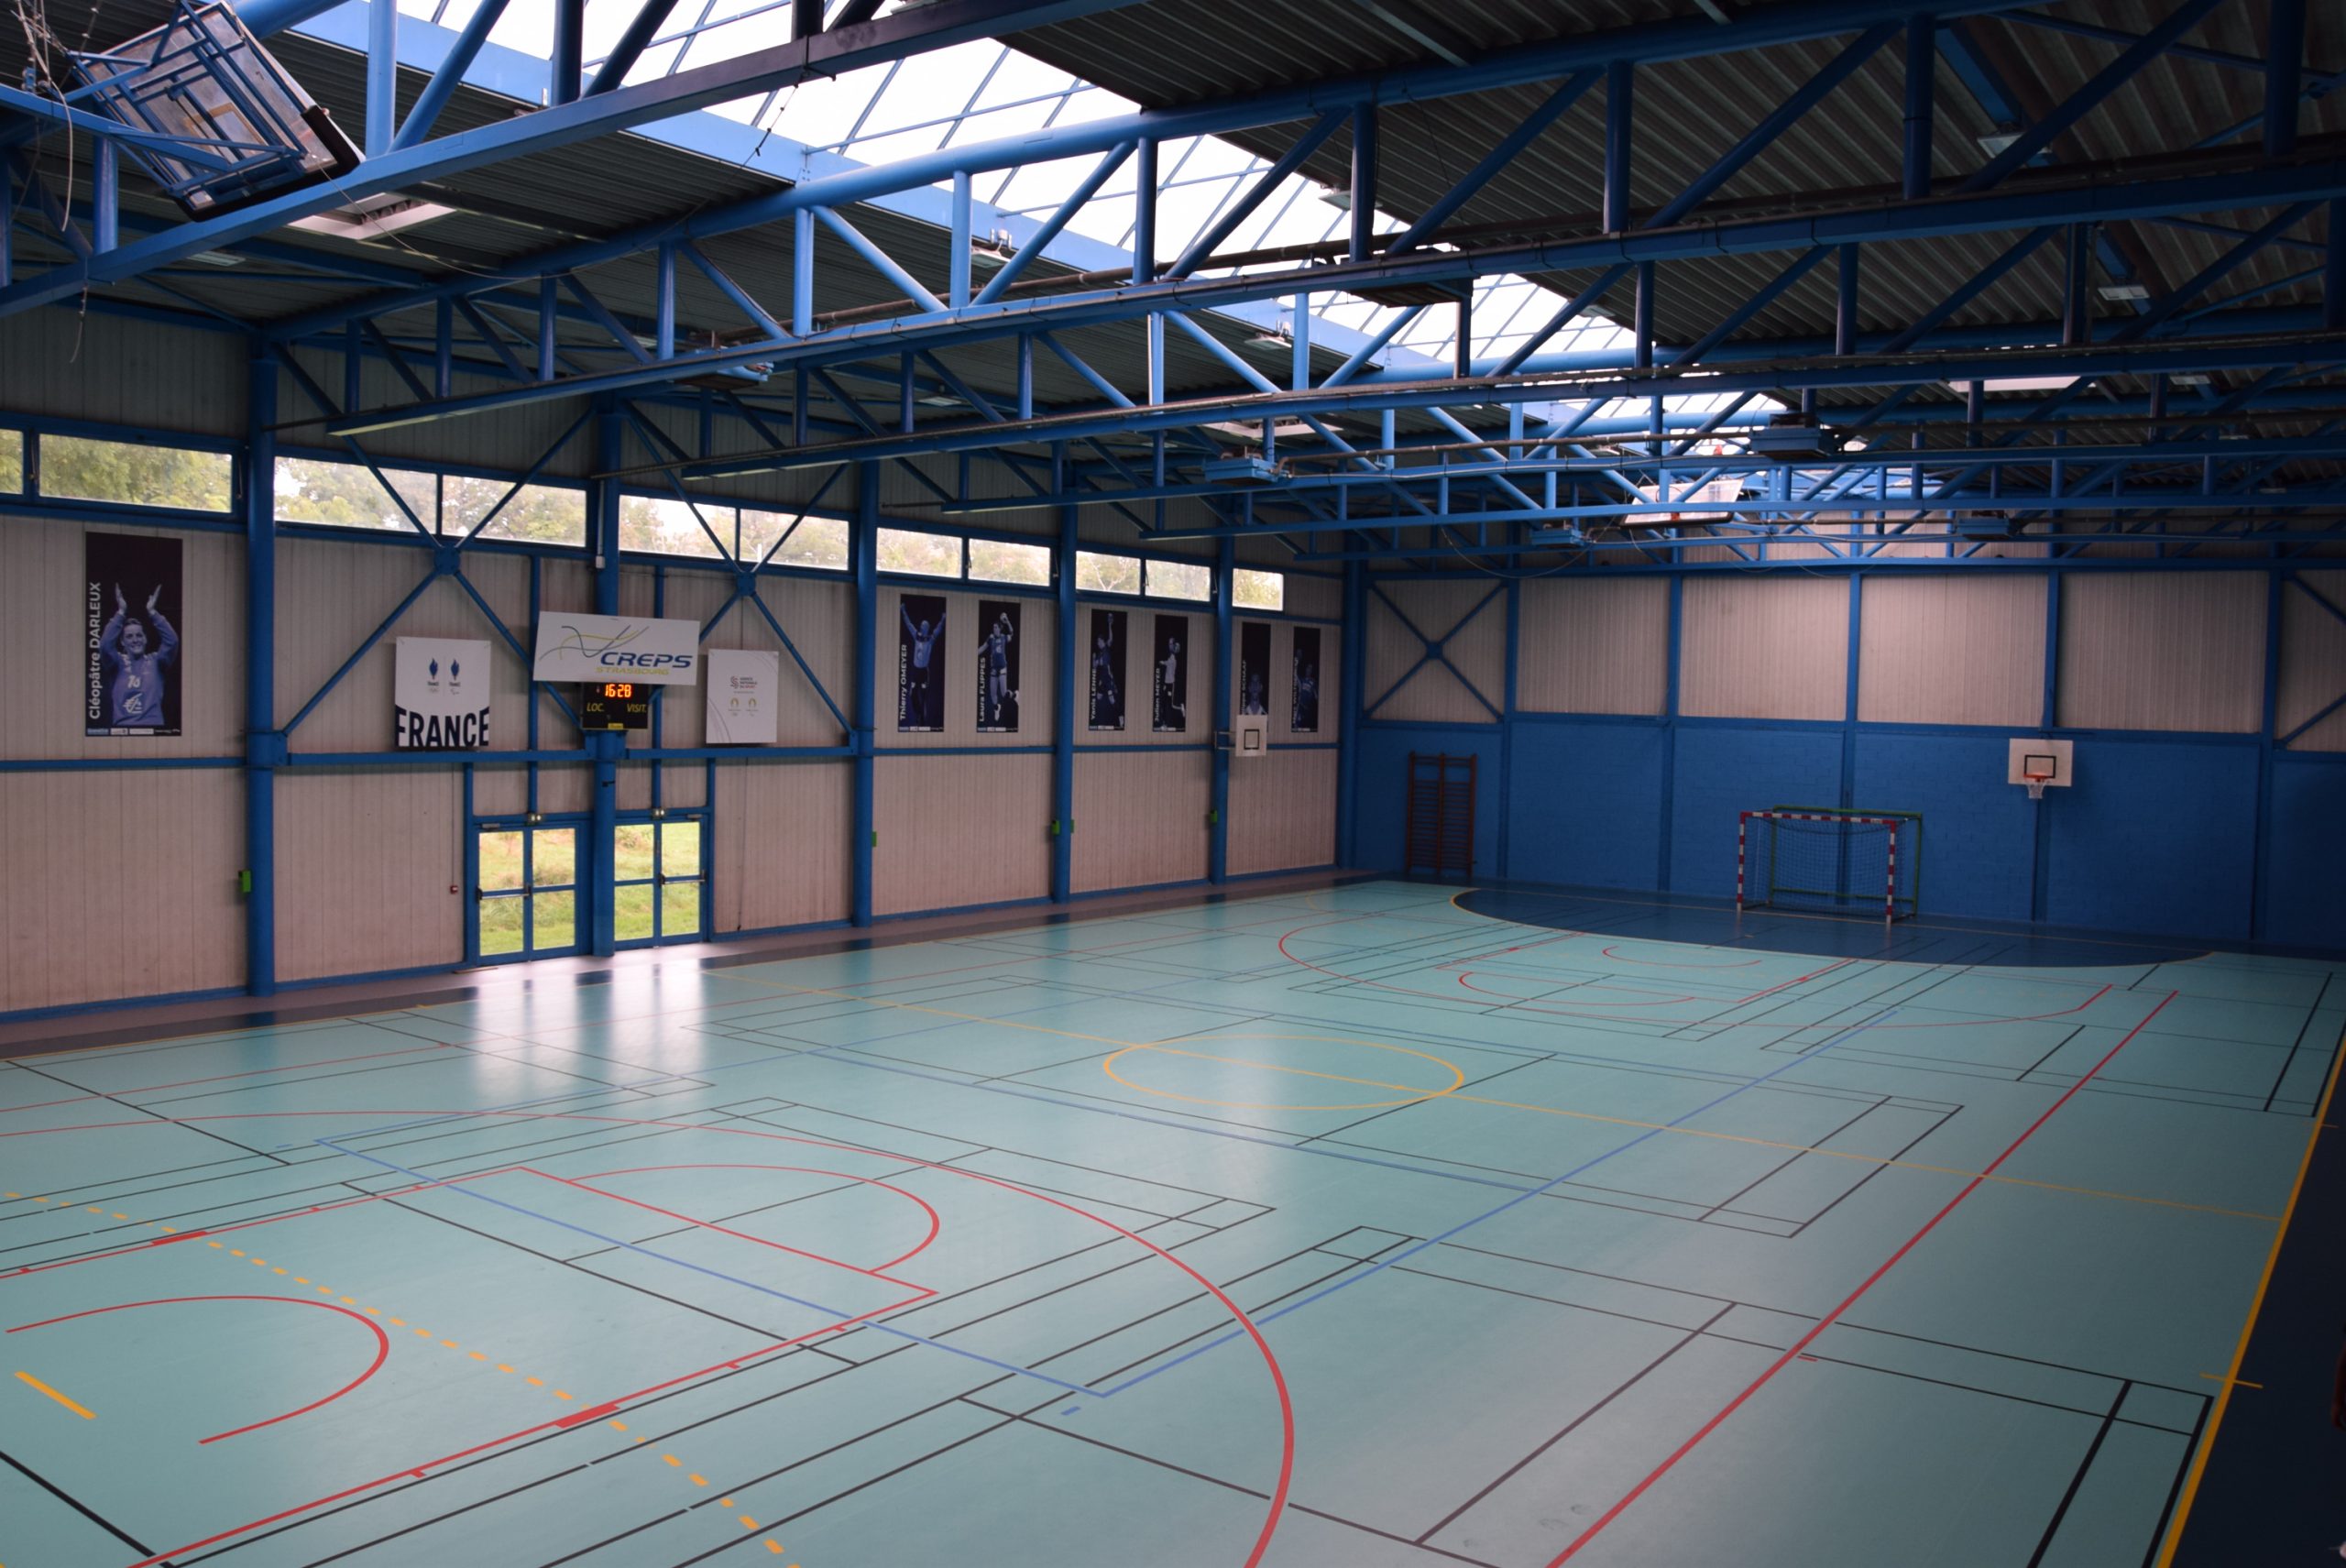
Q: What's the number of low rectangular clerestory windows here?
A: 11